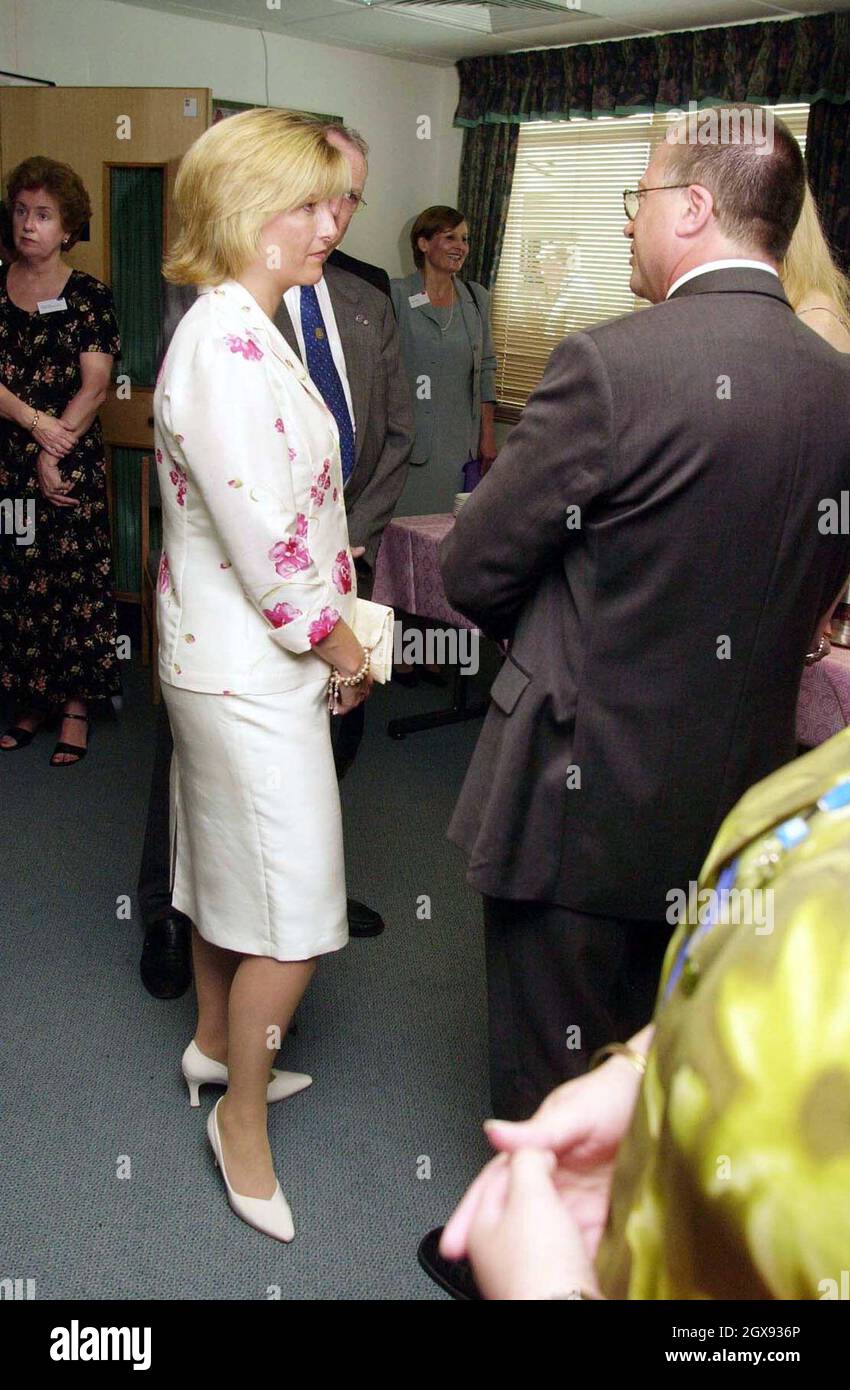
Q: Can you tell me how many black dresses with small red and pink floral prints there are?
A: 1